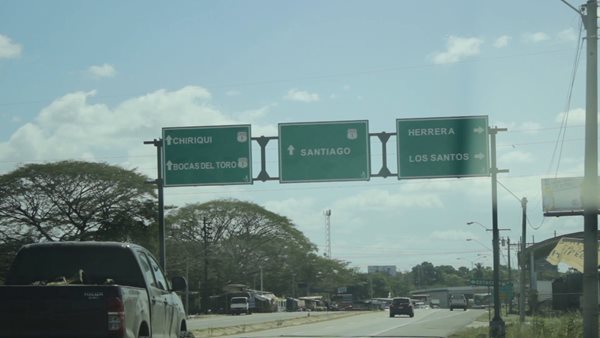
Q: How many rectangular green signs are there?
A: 3